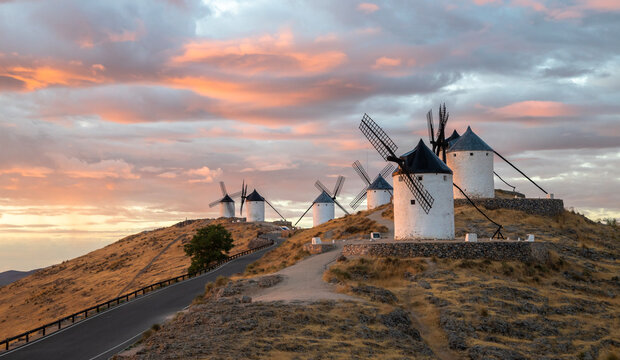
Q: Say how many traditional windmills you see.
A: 7